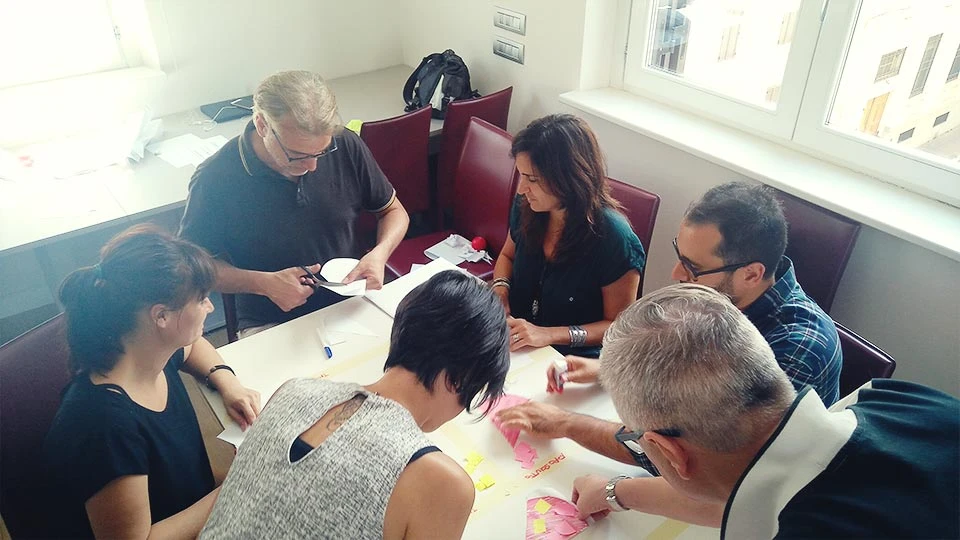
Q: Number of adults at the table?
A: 6